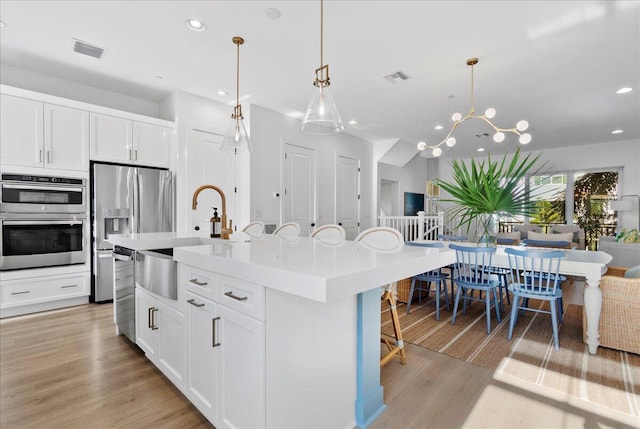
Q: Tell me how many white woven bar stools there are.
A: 4